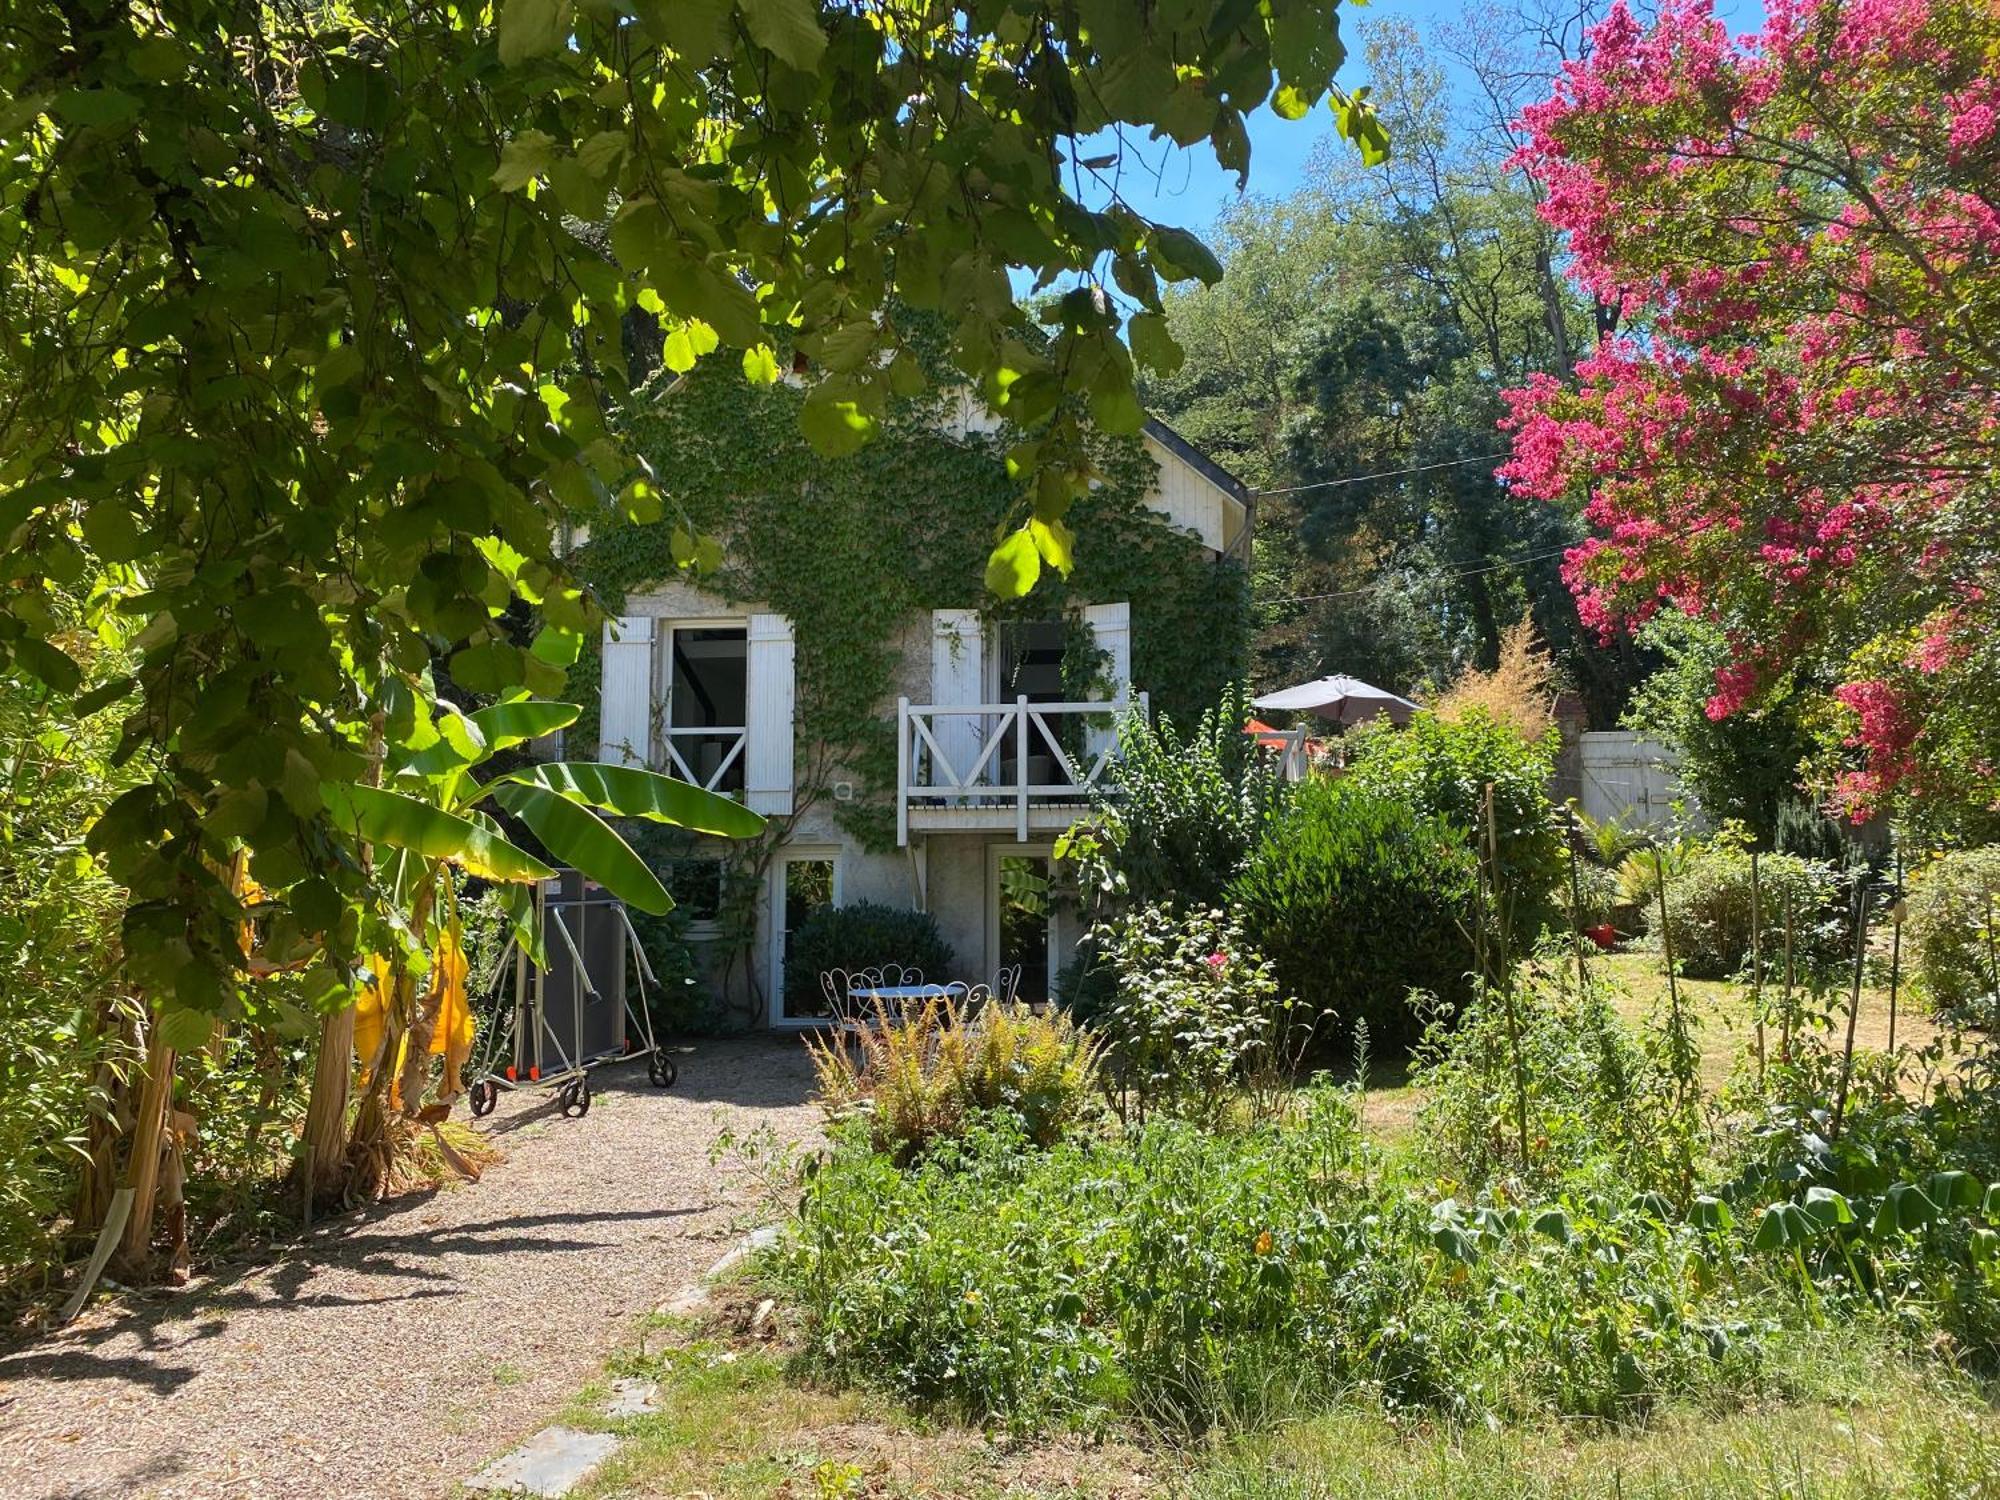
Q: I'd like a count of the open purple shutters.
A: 0